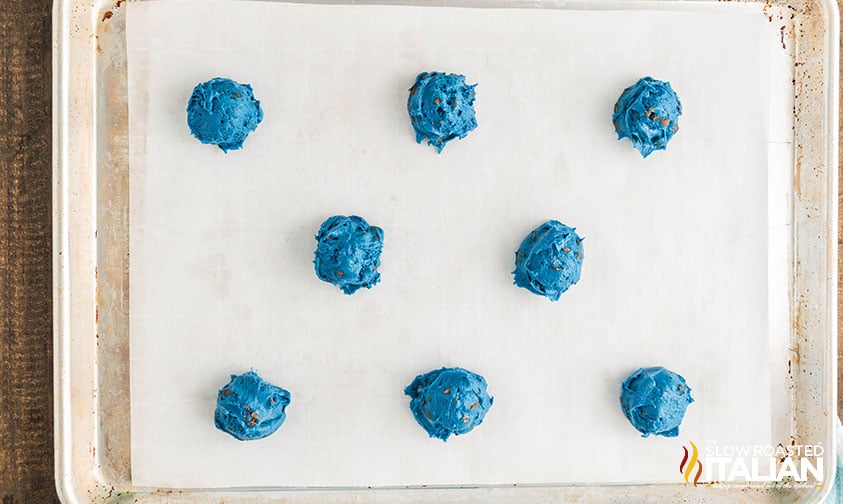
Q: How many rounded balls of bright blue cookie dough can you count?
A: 8